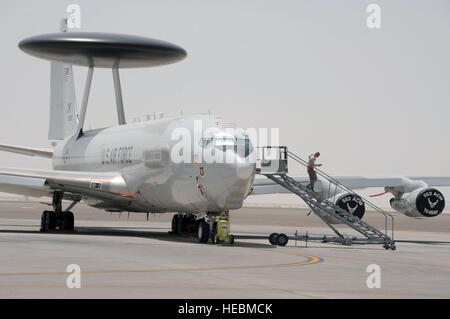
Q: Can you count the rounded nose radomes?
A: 1